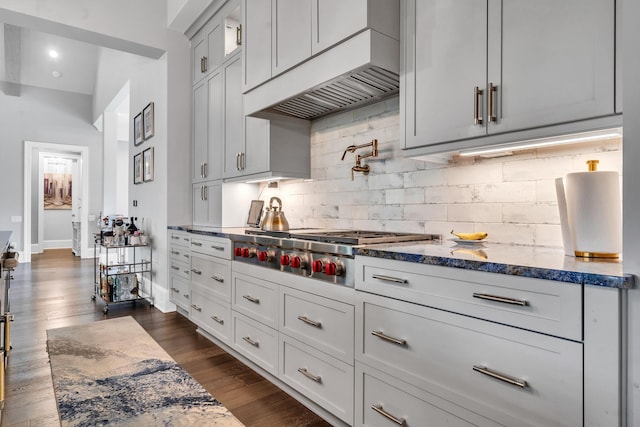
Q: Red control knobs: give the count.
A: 7